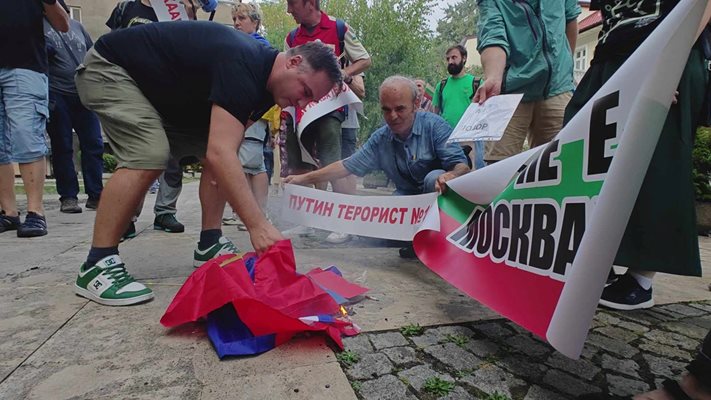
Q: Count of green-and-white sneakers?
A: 2